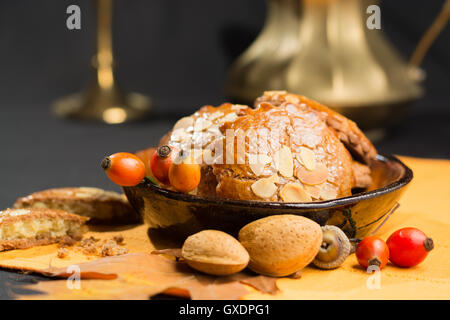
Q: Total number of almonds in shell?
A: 2